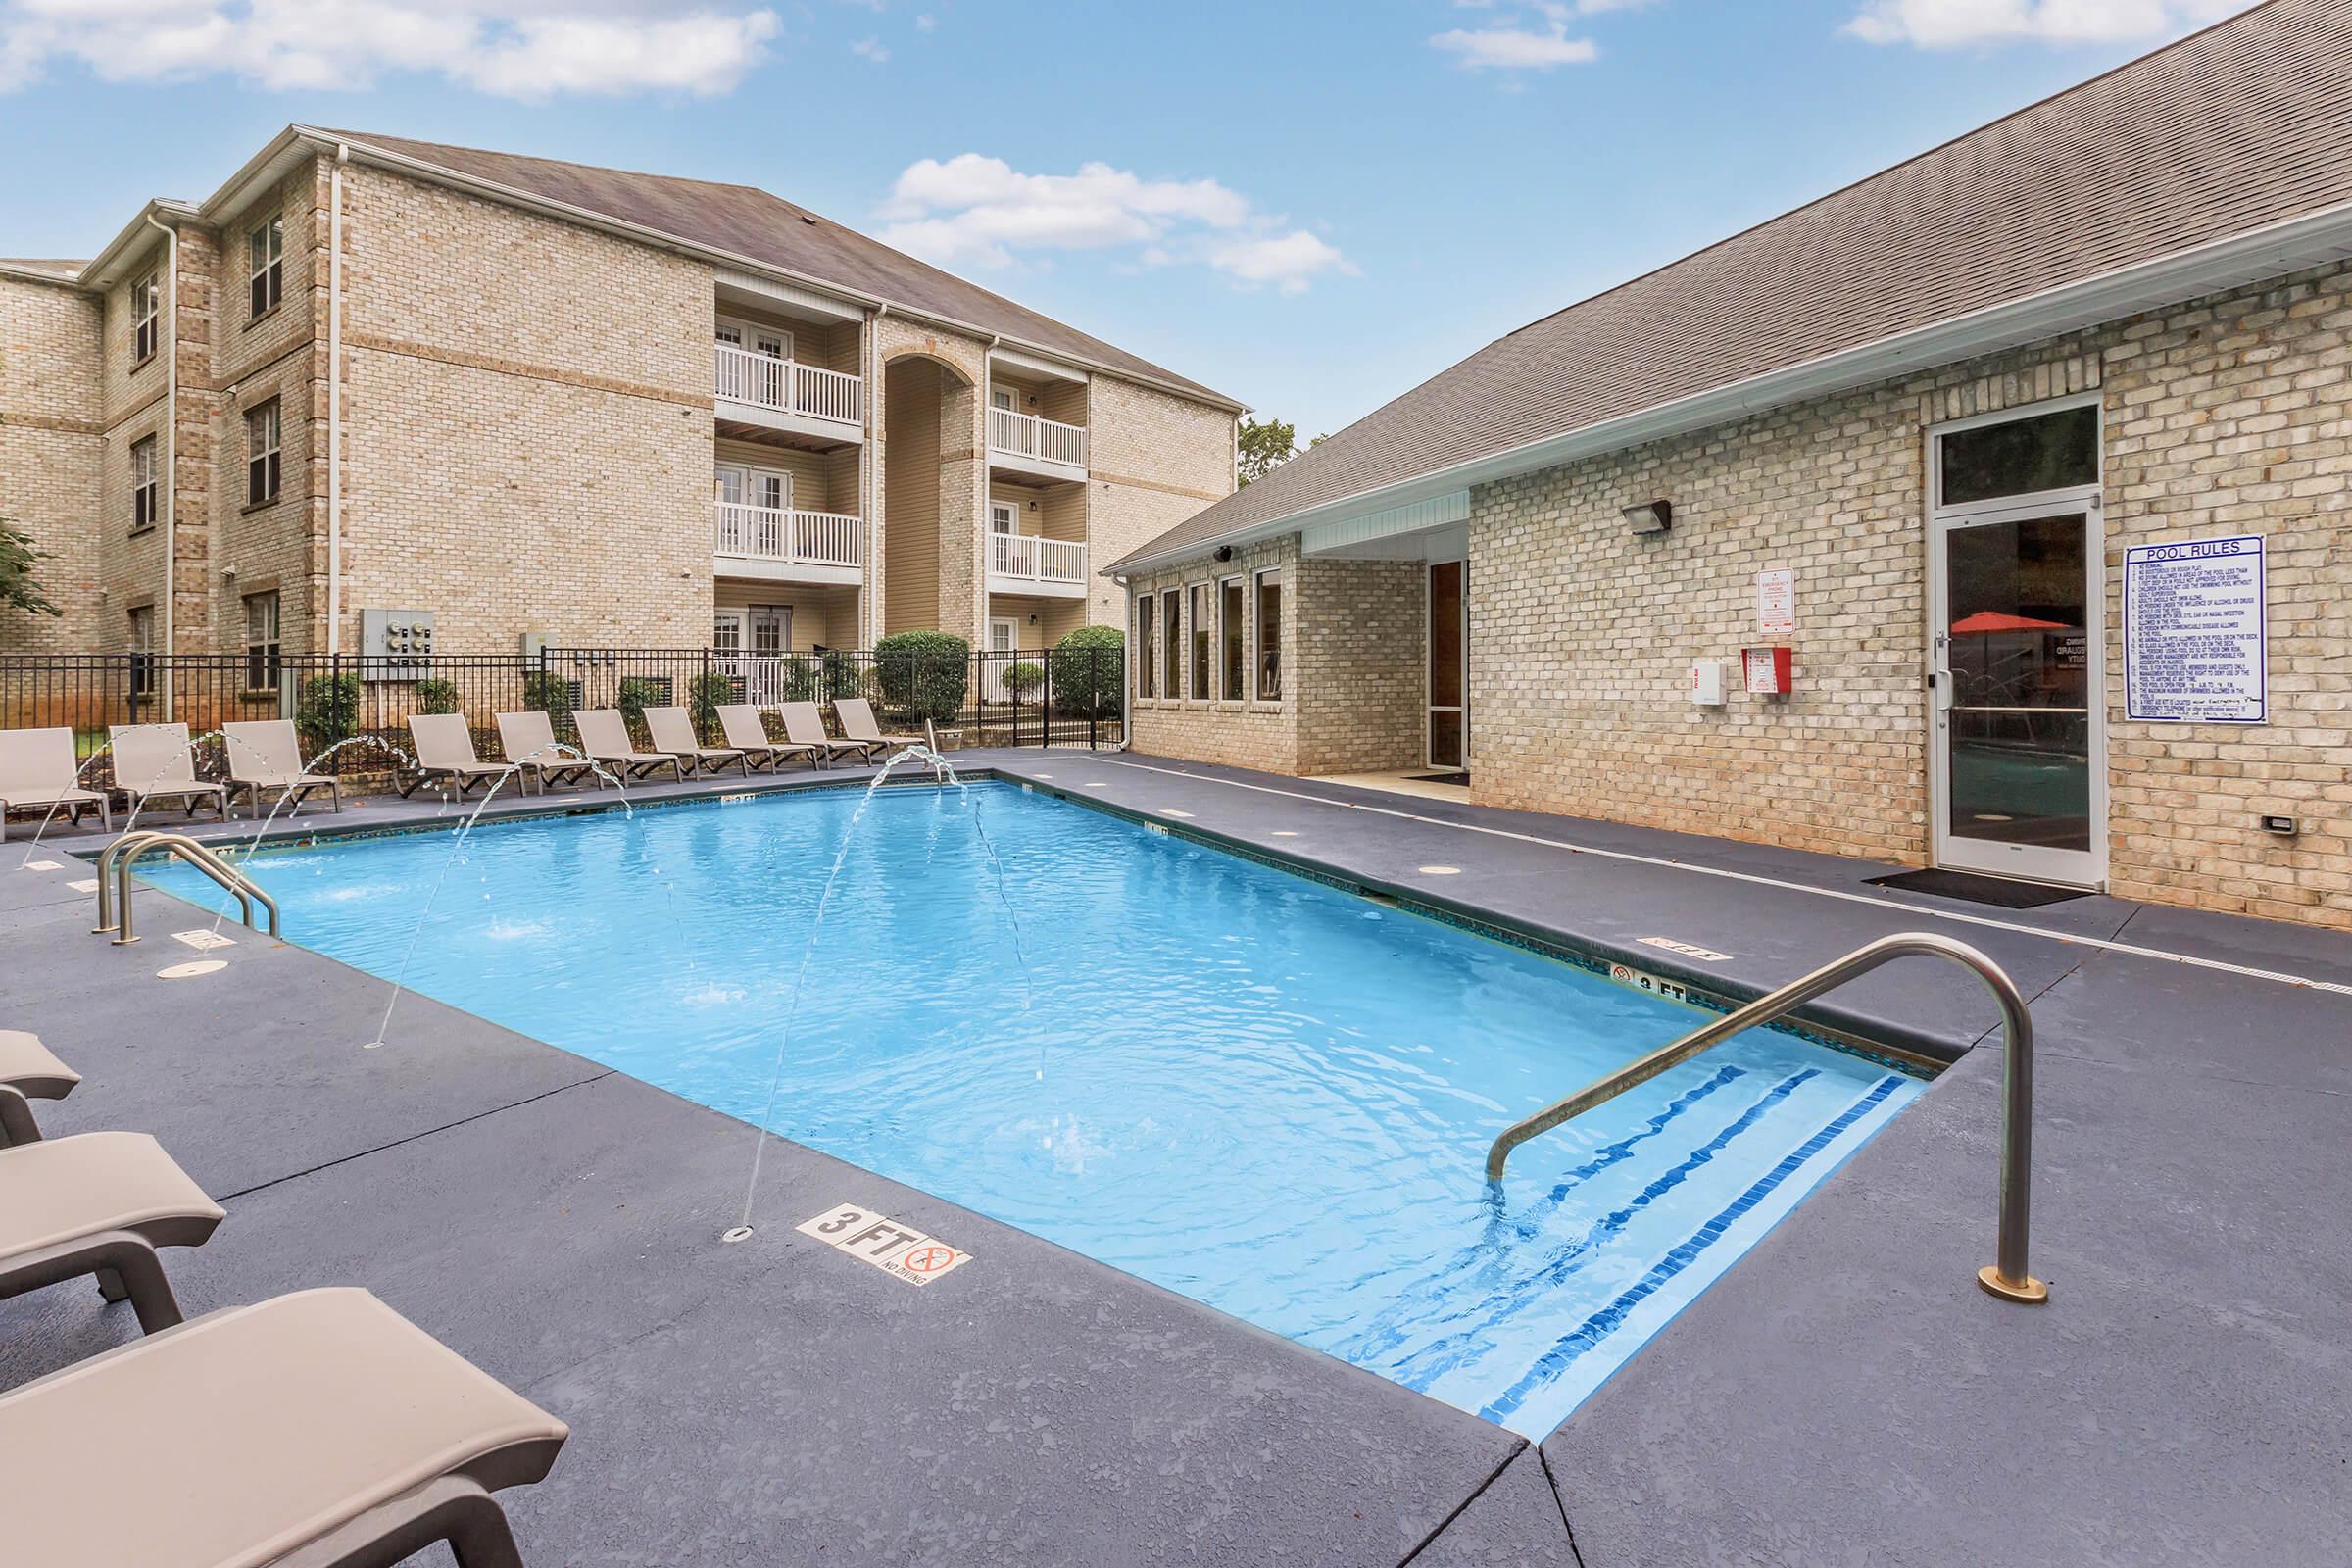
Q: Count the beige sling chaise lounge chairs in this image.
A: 13